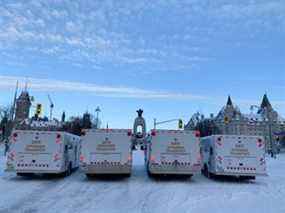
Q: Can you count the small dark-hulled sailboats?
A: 0